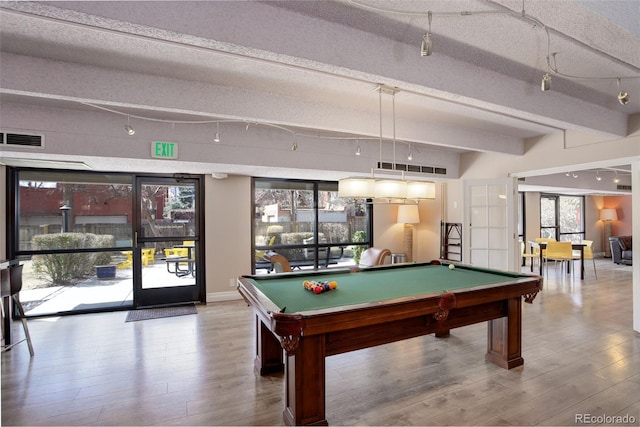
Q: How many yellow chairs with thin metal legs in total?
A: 4